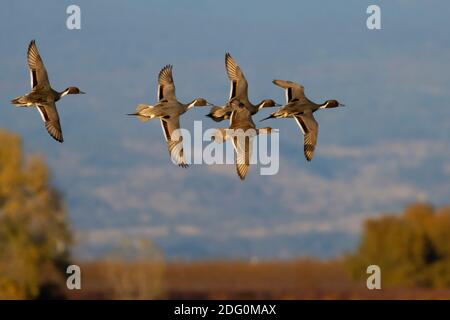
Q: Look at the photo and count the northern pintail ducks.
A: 5